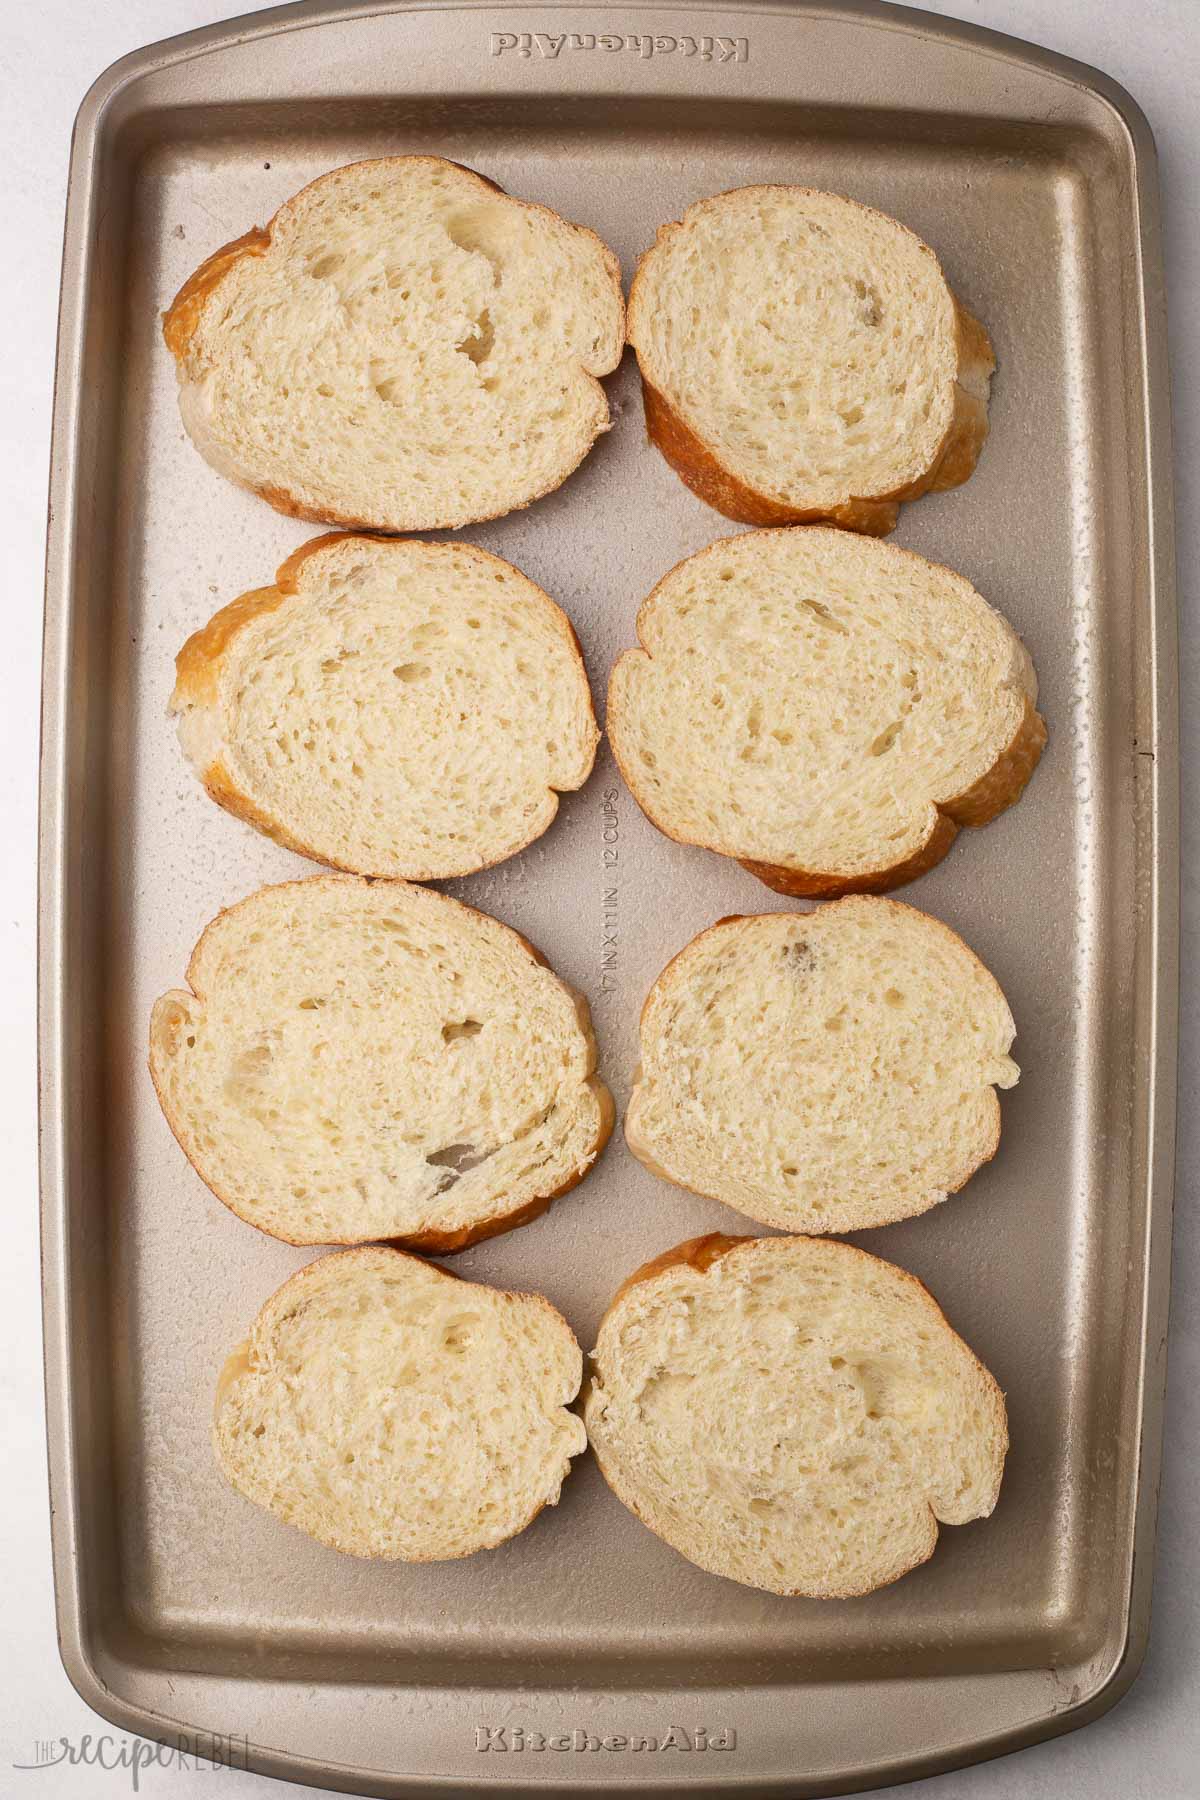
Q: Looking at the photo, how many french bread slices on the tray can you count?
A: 8